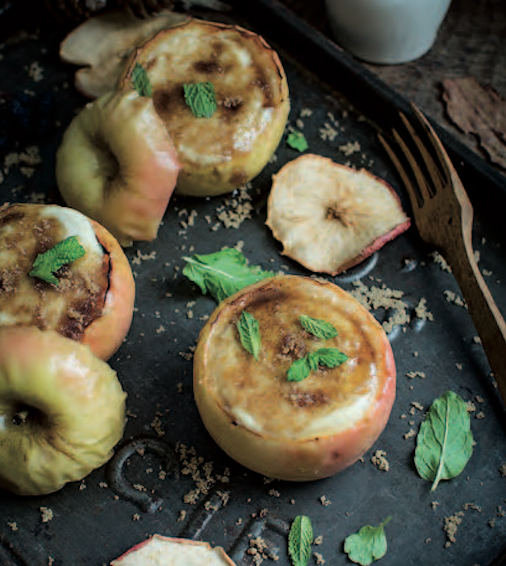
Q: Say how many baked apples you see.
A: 3